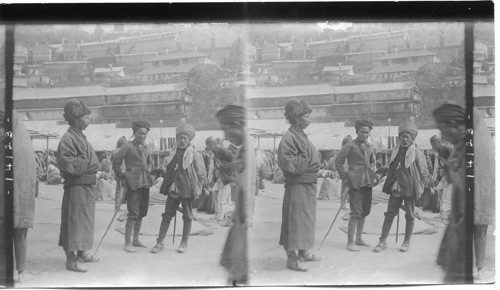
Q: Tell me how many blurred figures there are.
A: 2